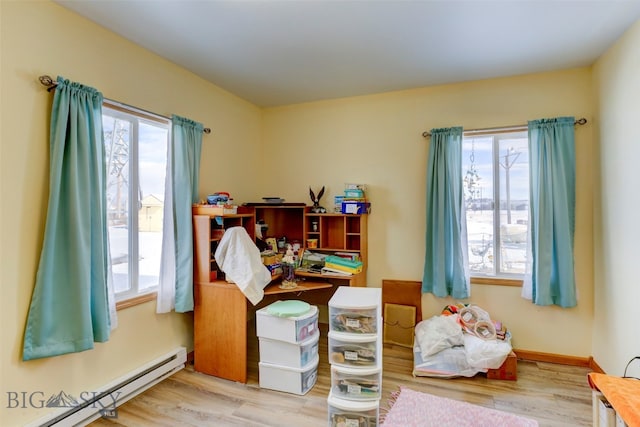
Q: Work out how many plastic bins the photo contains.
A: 7